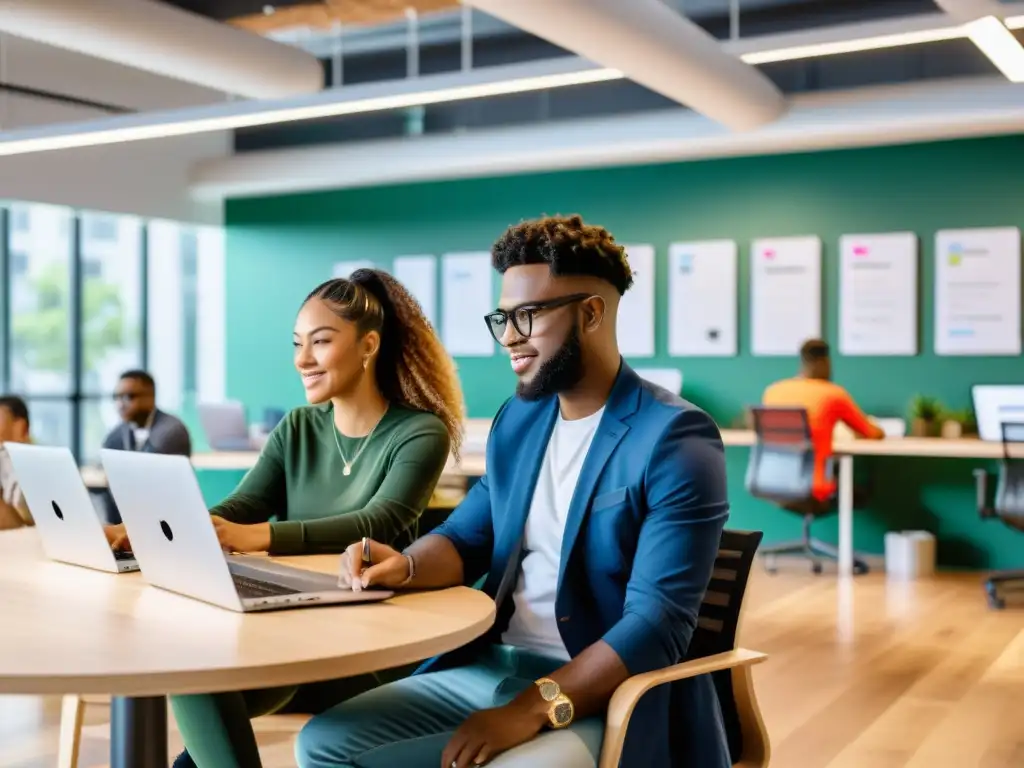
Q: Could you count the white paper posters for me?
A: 8